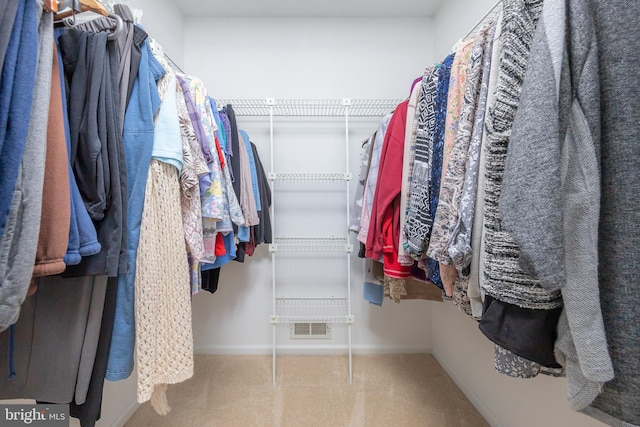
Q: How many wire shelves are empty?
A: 4